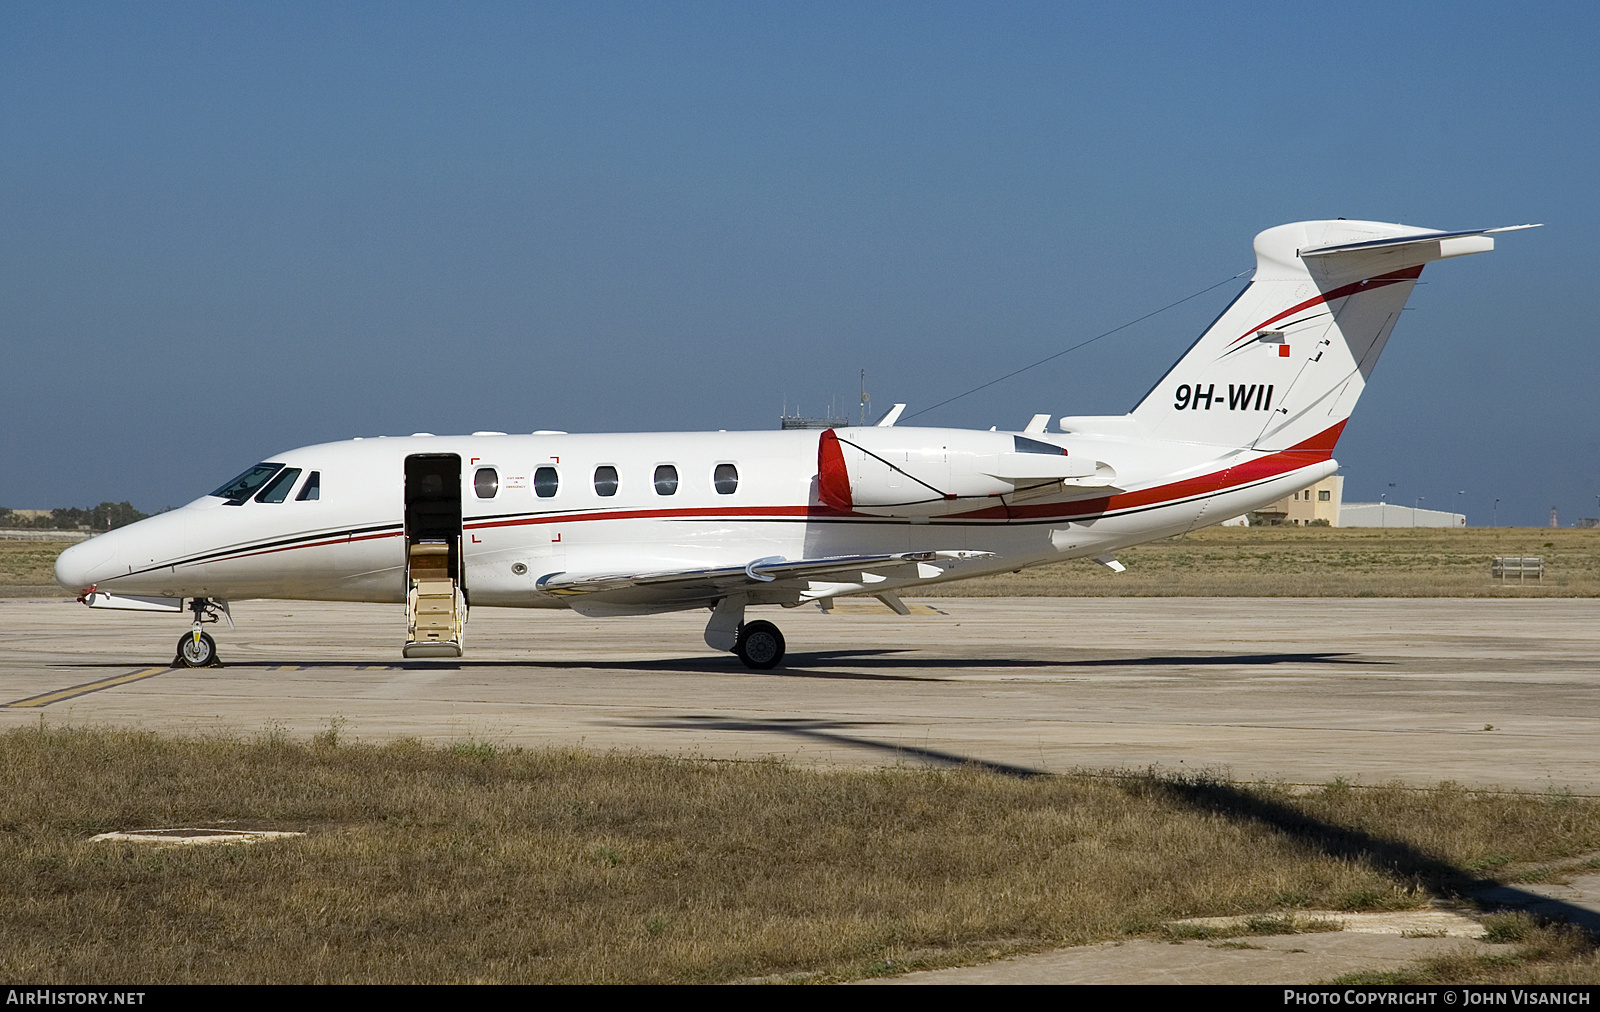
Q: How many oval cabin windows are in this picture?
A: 5